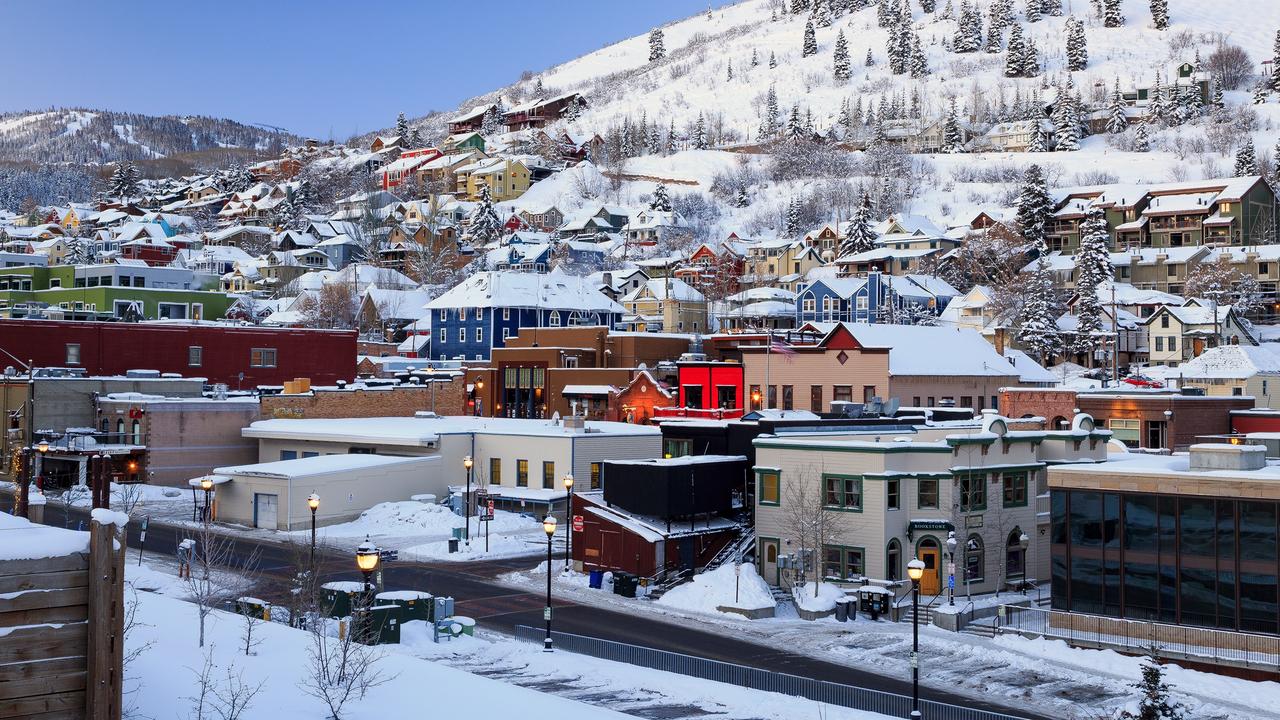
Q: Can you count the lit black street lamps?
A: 8